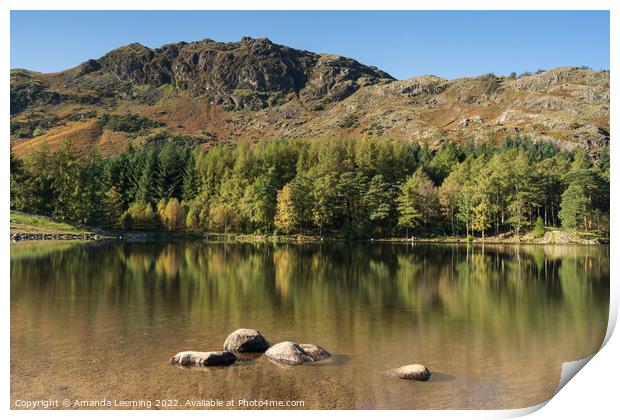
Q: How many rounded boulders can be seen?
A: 5